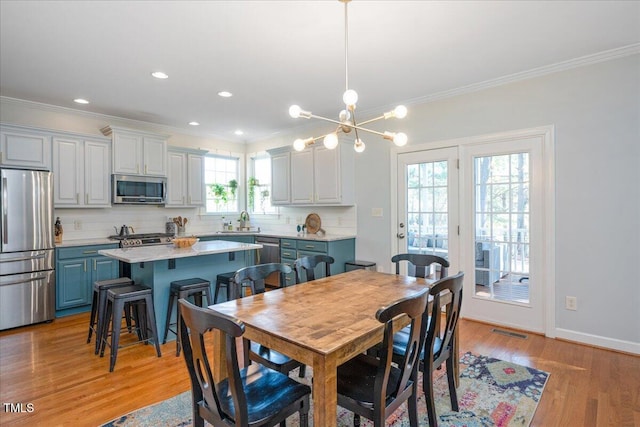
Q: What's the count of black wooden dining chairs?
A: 6